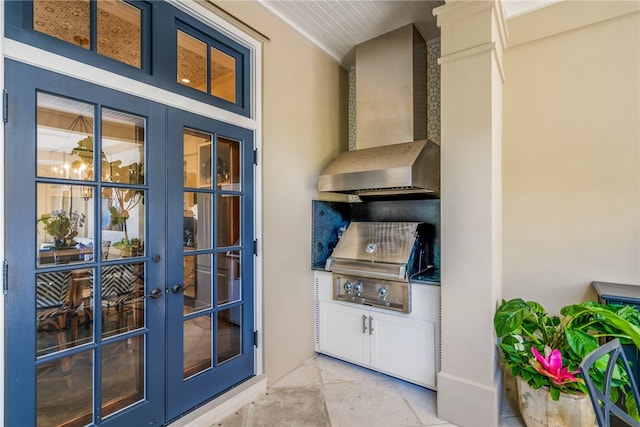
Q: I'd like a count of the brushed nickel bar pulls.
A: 2